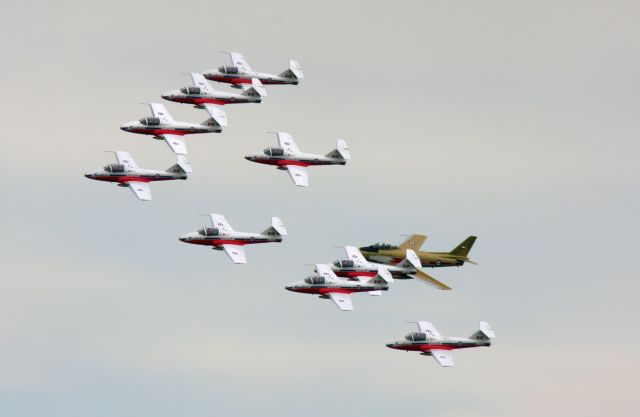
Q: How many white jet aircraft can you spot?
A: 9